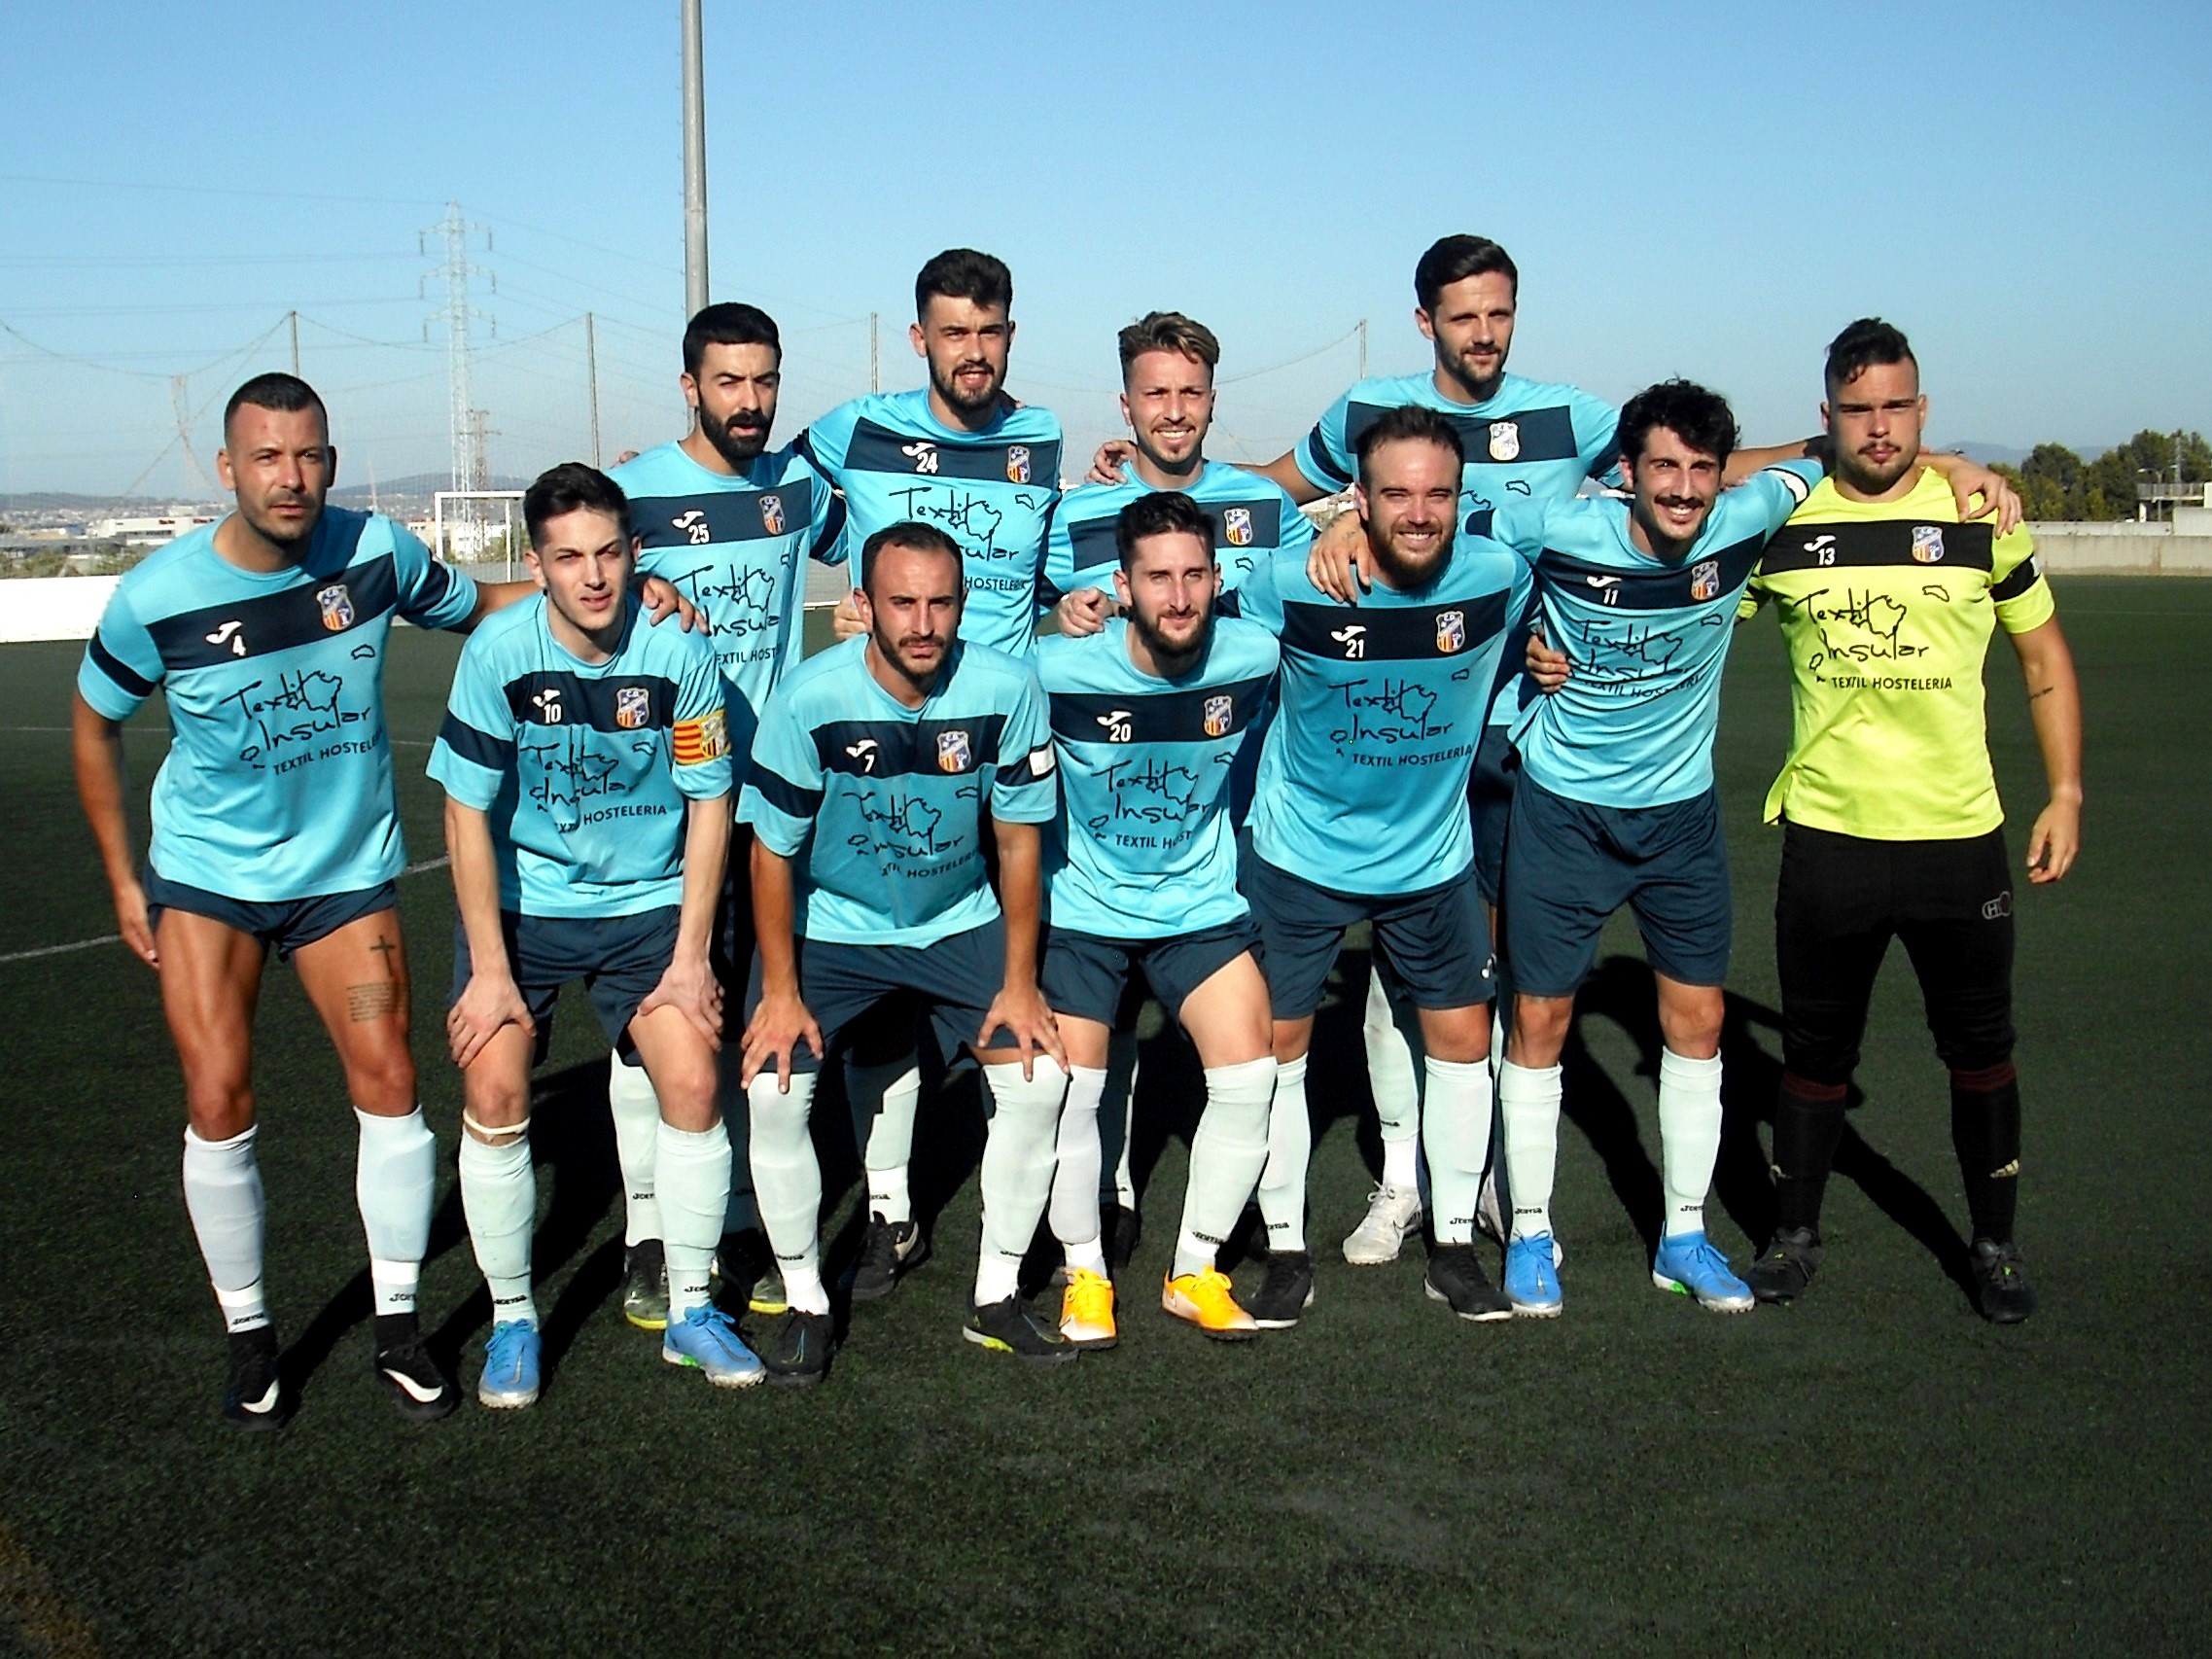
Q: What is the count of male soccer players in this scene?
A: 11